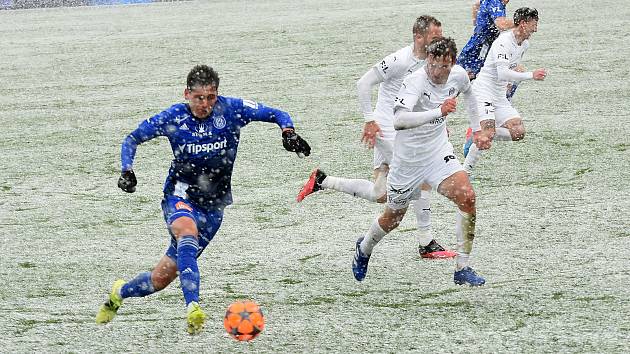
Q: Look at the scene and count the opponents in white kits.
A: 3